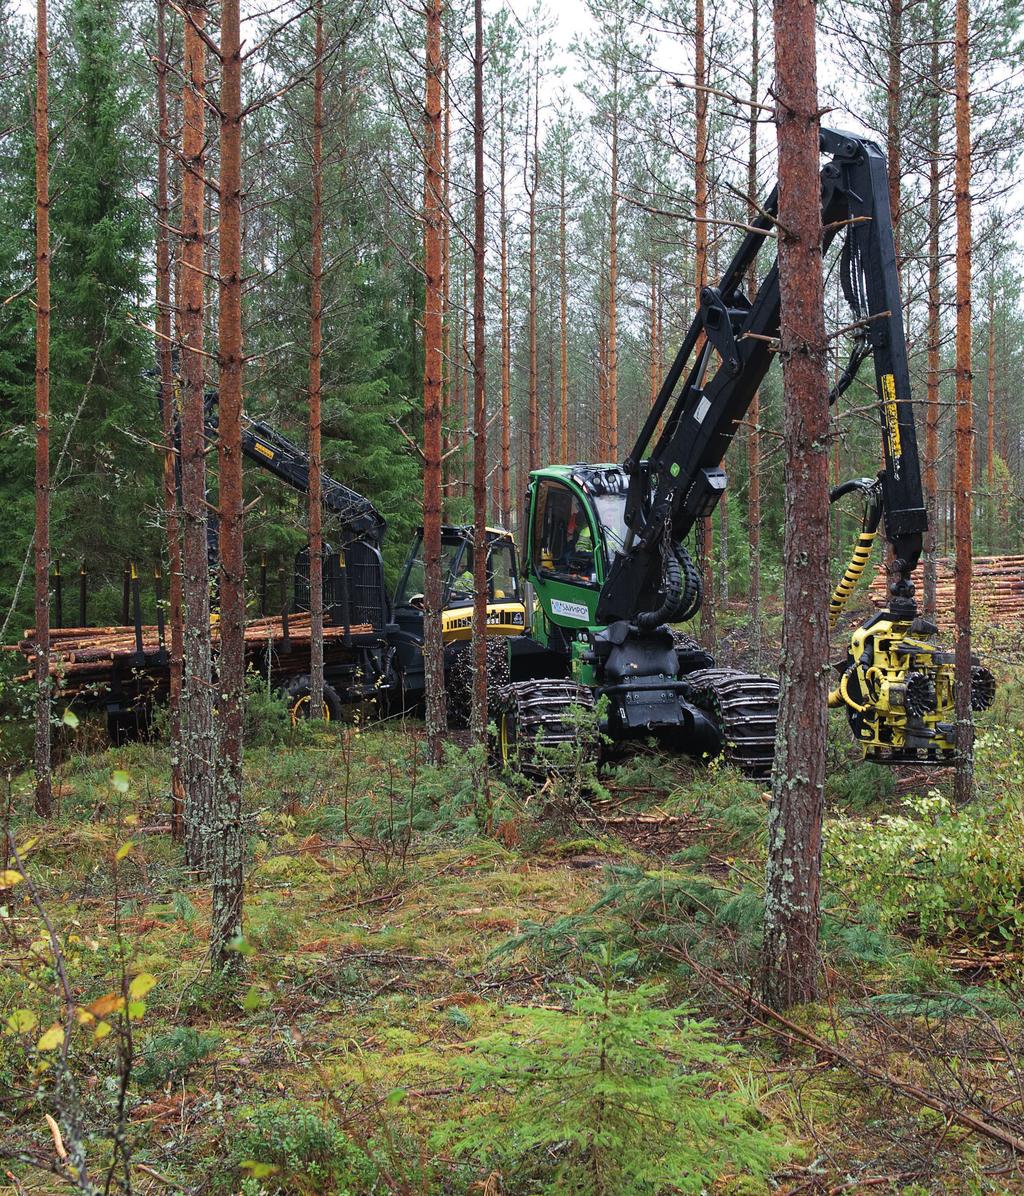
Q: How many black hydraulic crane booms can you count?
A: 2